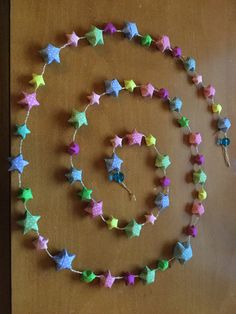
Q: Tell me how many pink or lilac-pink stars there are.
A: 15